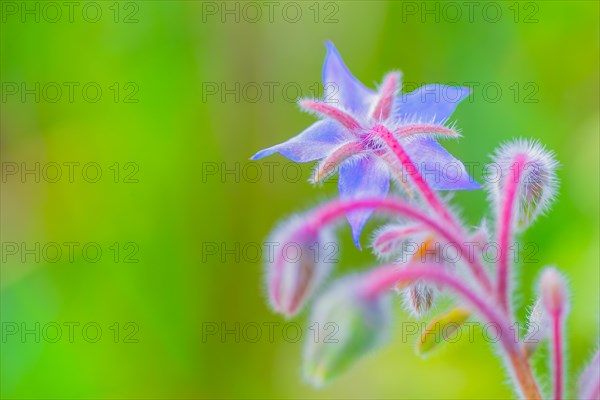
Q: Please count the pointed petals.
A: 5